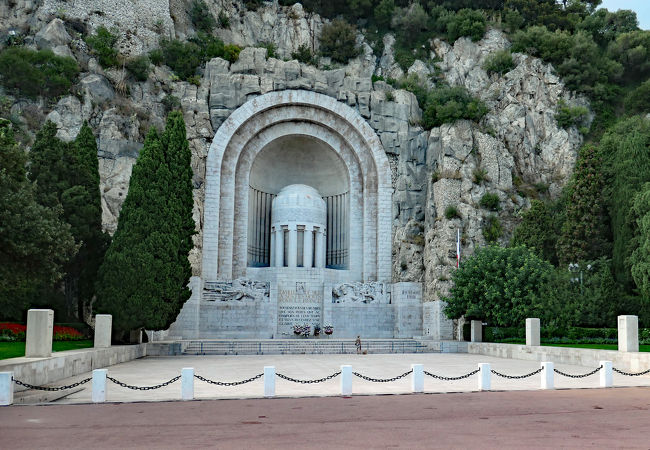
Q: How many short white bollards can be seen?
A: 9